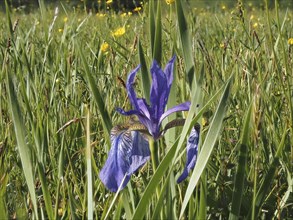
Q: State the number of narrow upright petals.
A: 3